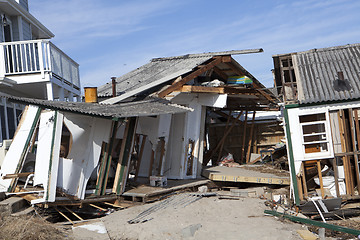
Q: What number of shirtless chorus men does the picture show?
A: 0